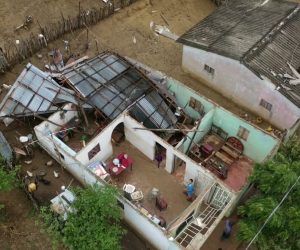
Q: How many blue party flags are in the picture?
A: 0